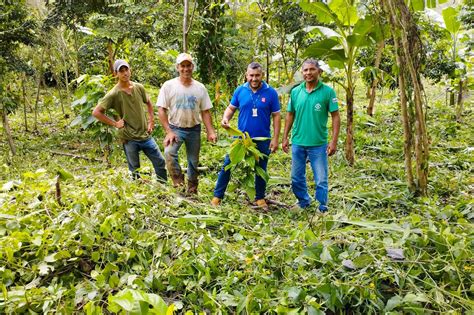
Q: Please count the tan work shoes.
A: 2